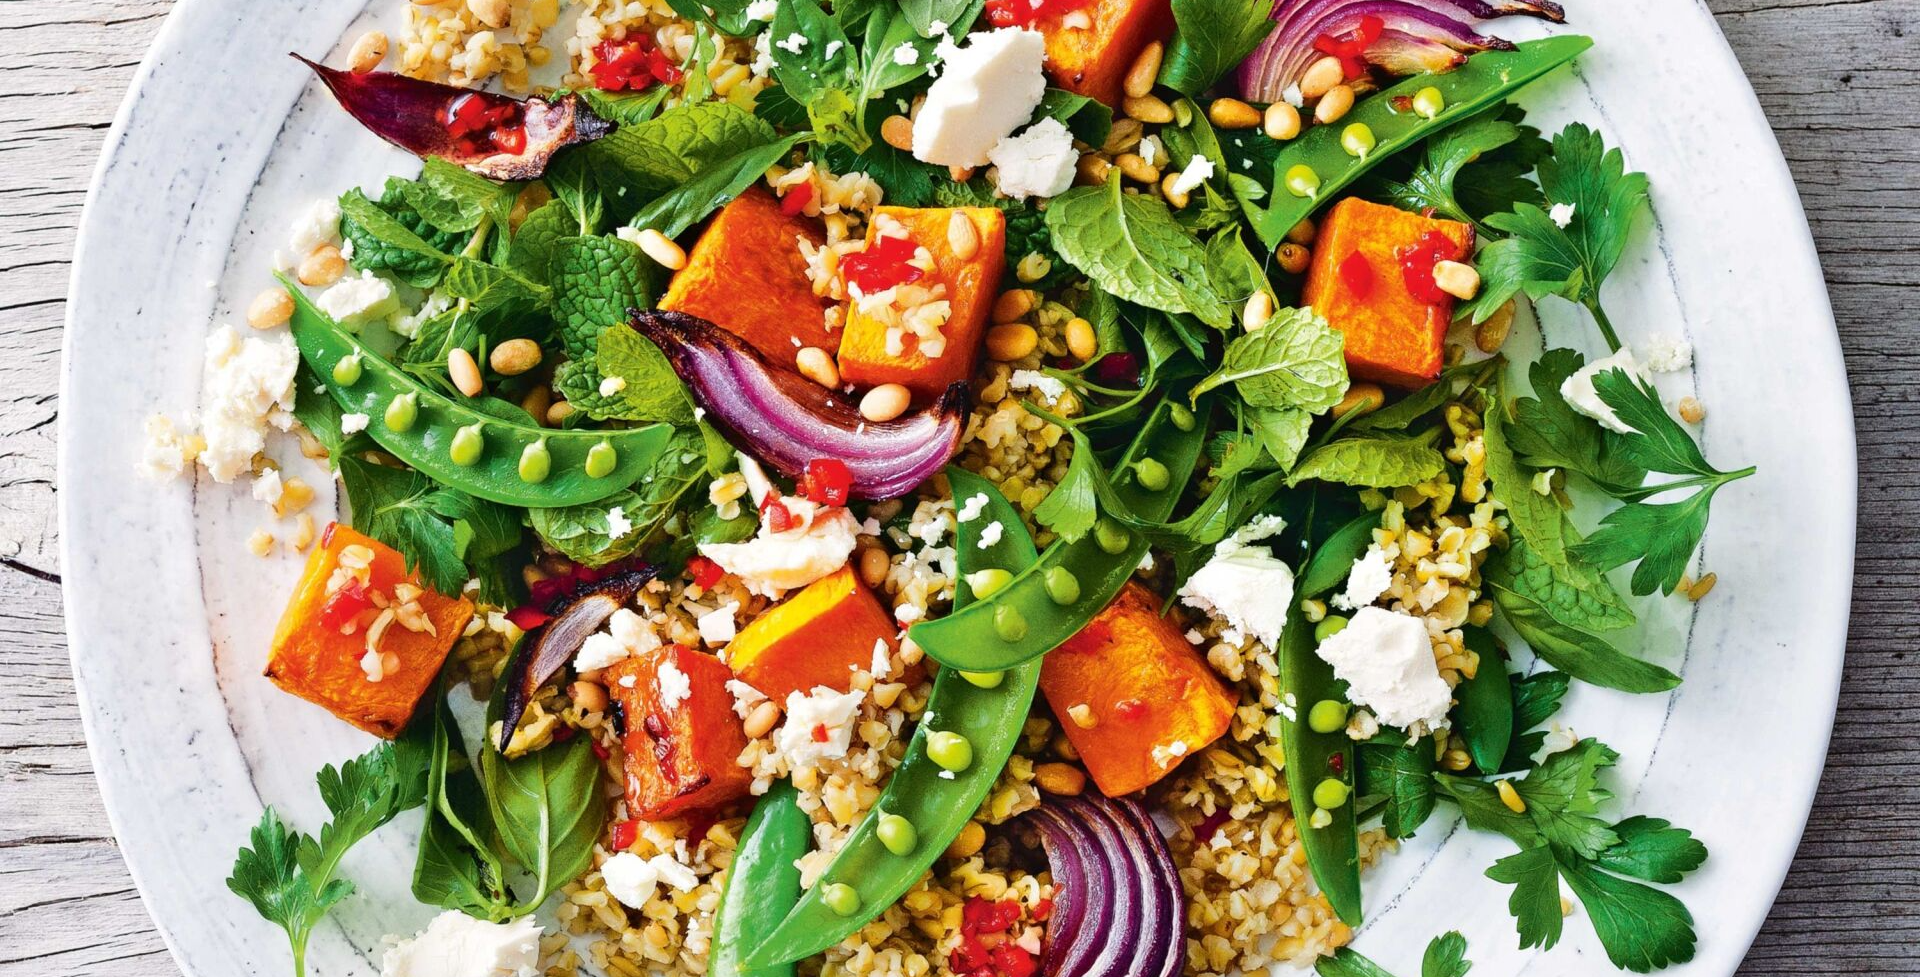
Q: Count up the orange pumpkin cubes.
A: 8